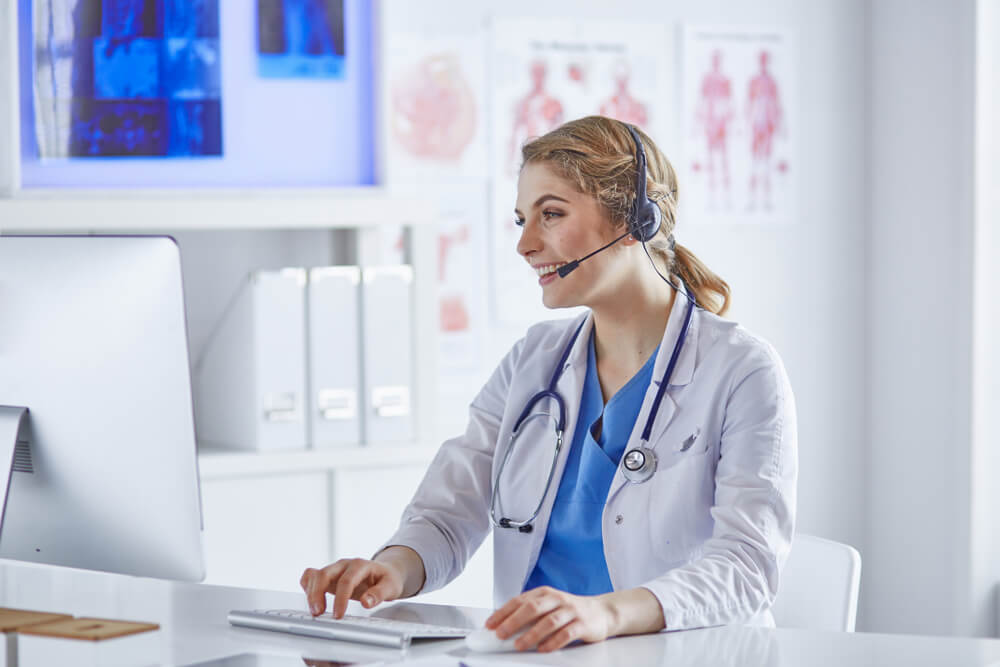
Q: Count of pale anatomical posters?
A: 4